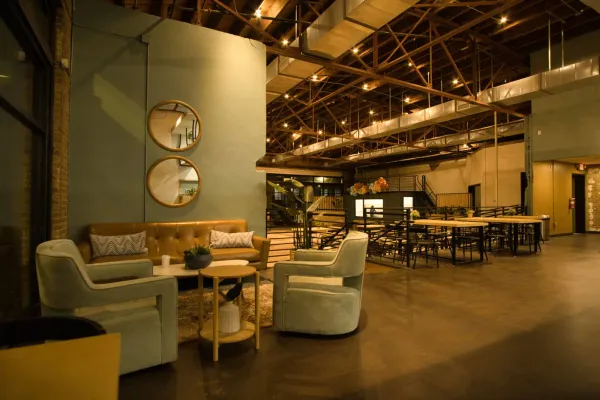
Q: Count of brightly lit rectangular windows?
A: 2